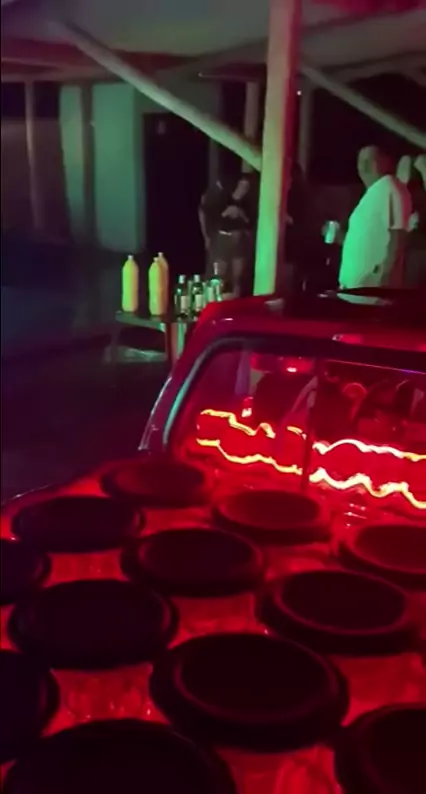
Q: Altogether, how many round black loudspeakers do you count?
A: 12